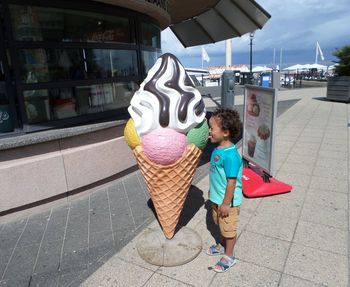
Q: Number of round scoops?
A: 3